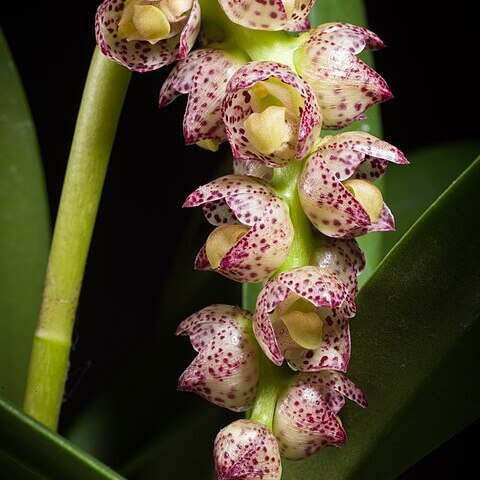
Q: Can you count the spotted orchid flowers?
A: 12